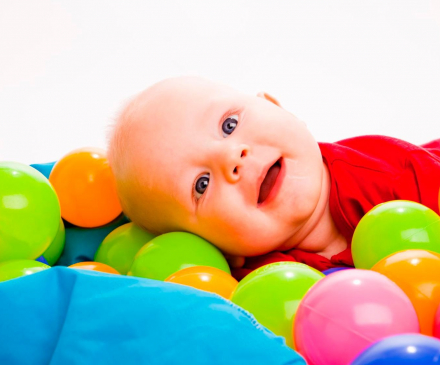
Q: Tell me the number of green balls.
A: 7